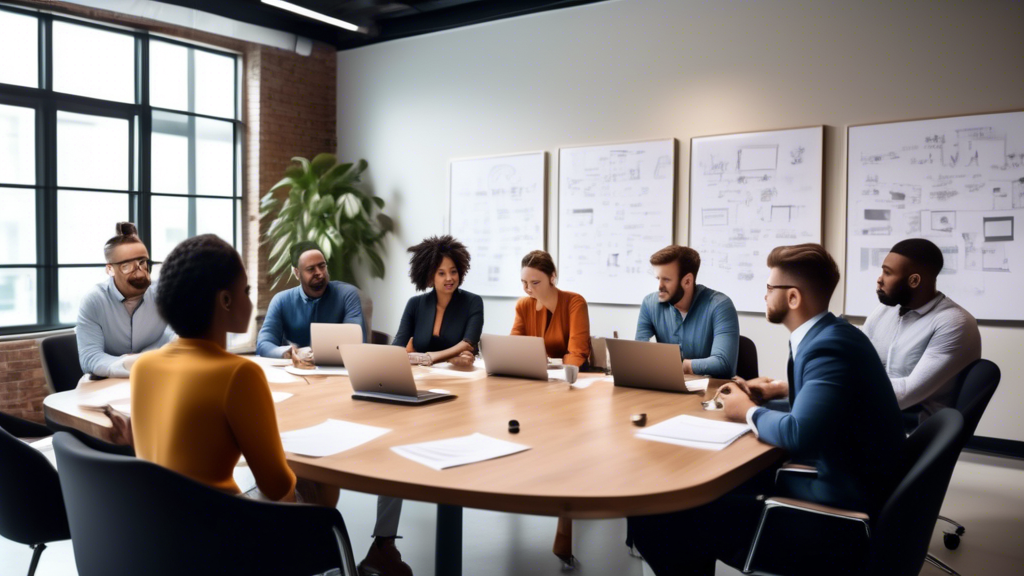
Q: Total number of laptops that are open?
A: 4